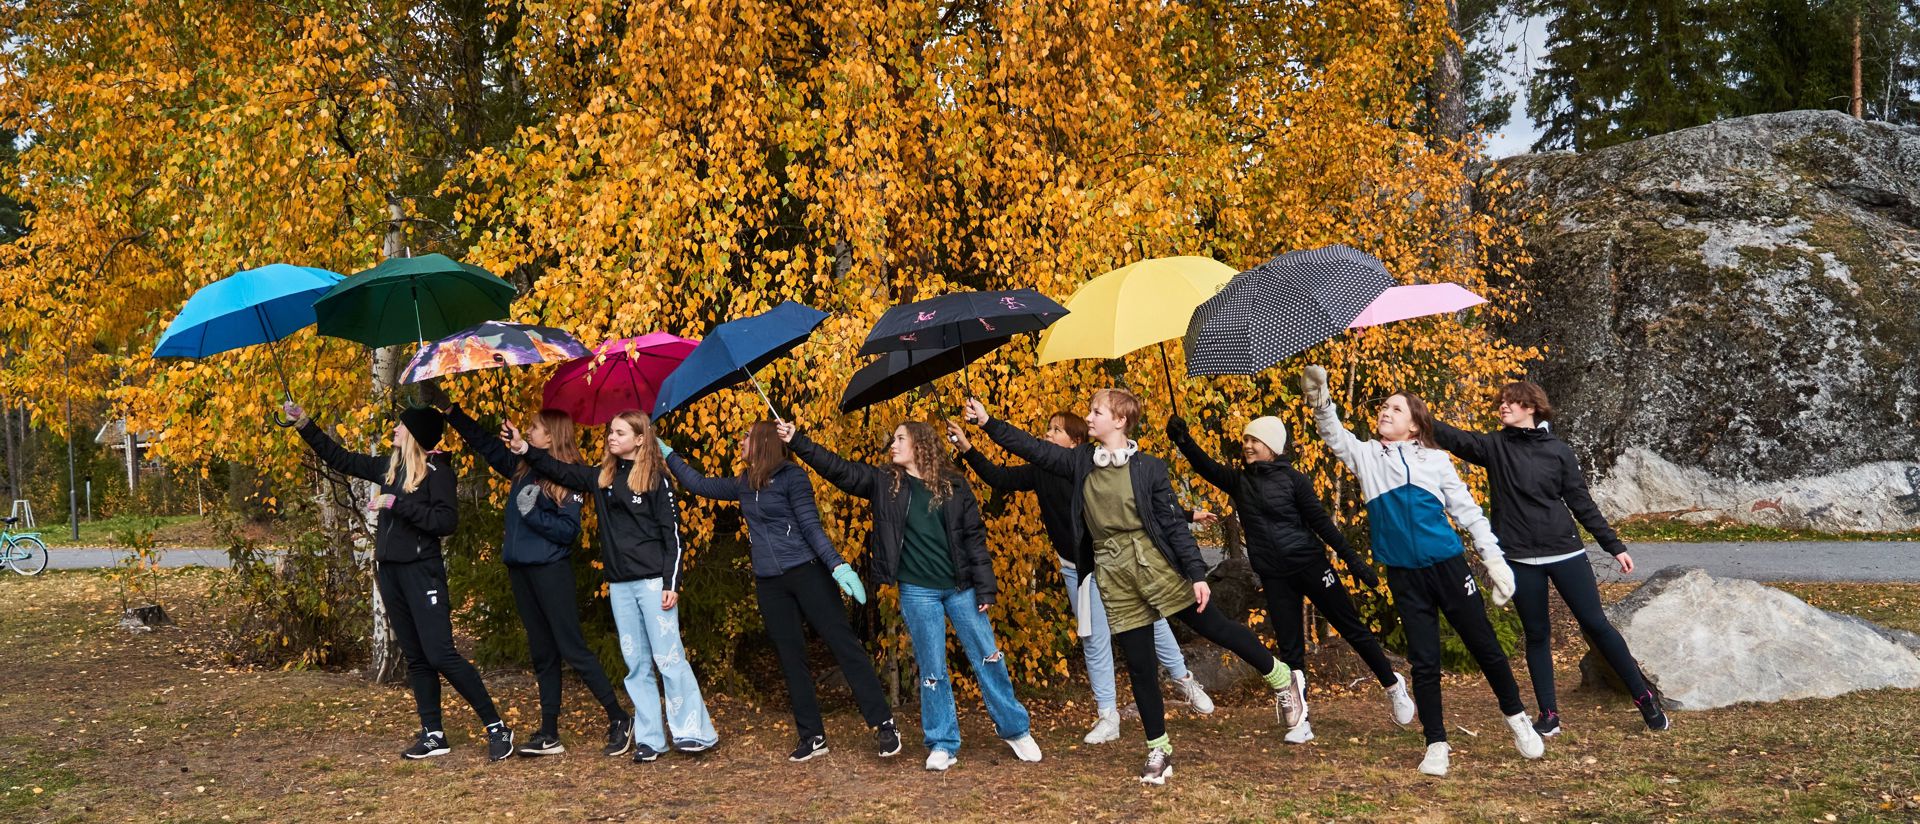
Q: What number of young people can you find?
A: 10